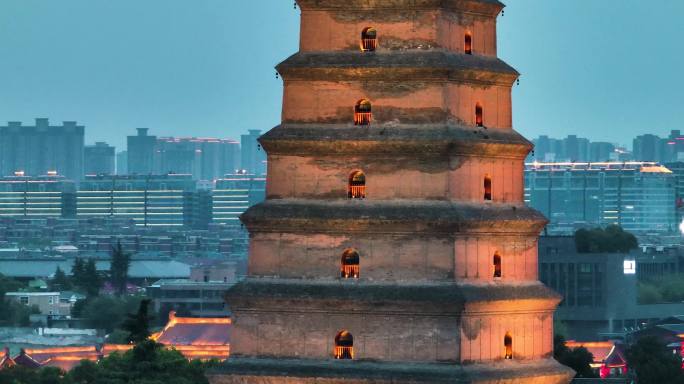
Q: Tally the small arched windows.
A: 10